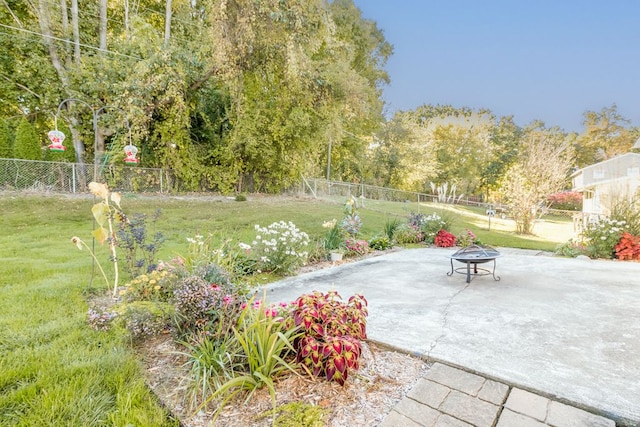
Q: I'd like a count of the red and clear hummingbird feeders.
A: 2